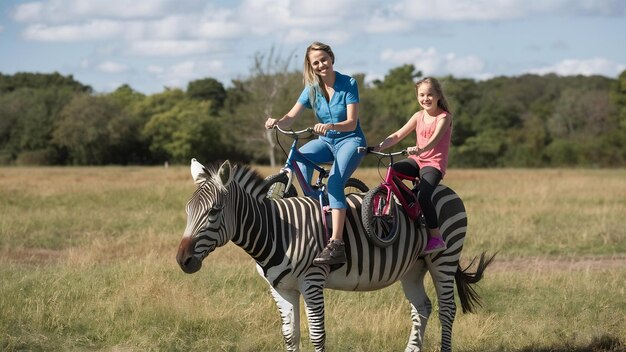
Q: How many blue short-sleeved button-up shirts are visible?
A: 1